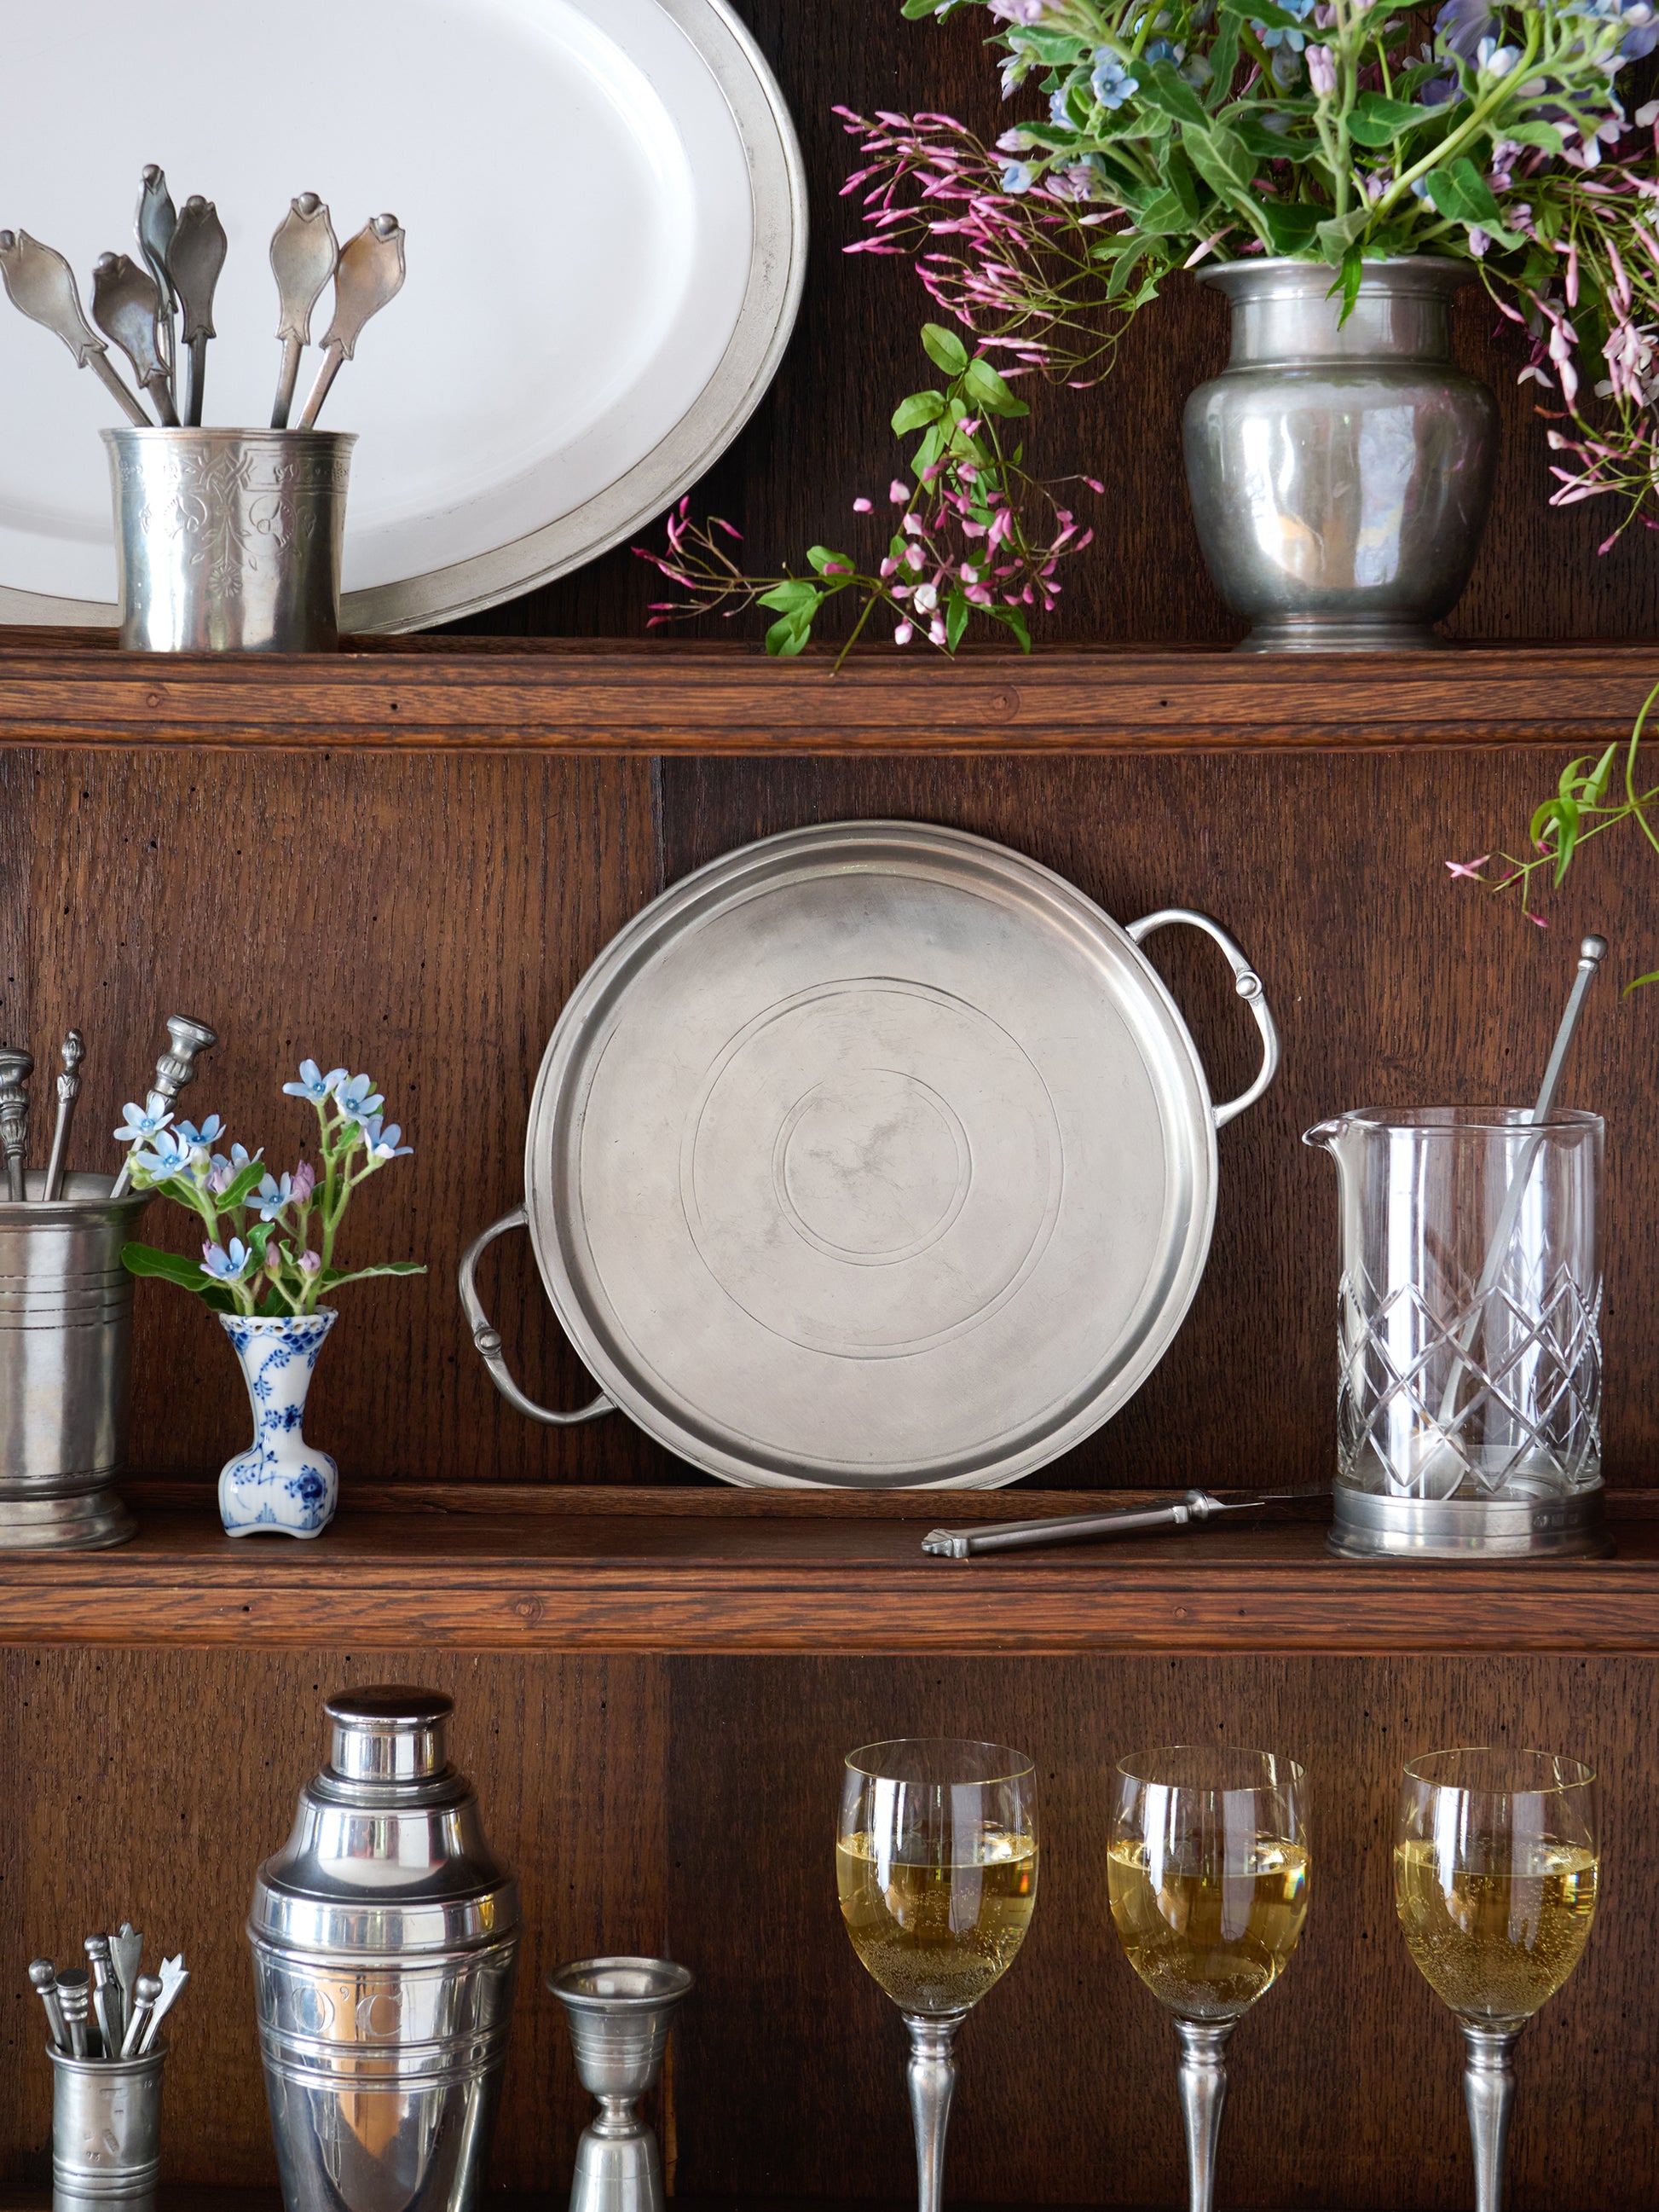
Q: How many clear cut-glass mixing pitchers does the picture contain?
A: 1